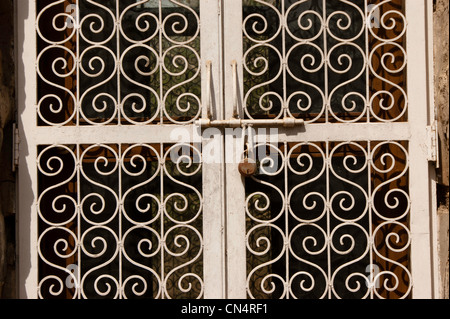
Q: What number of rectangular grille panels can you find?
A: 4